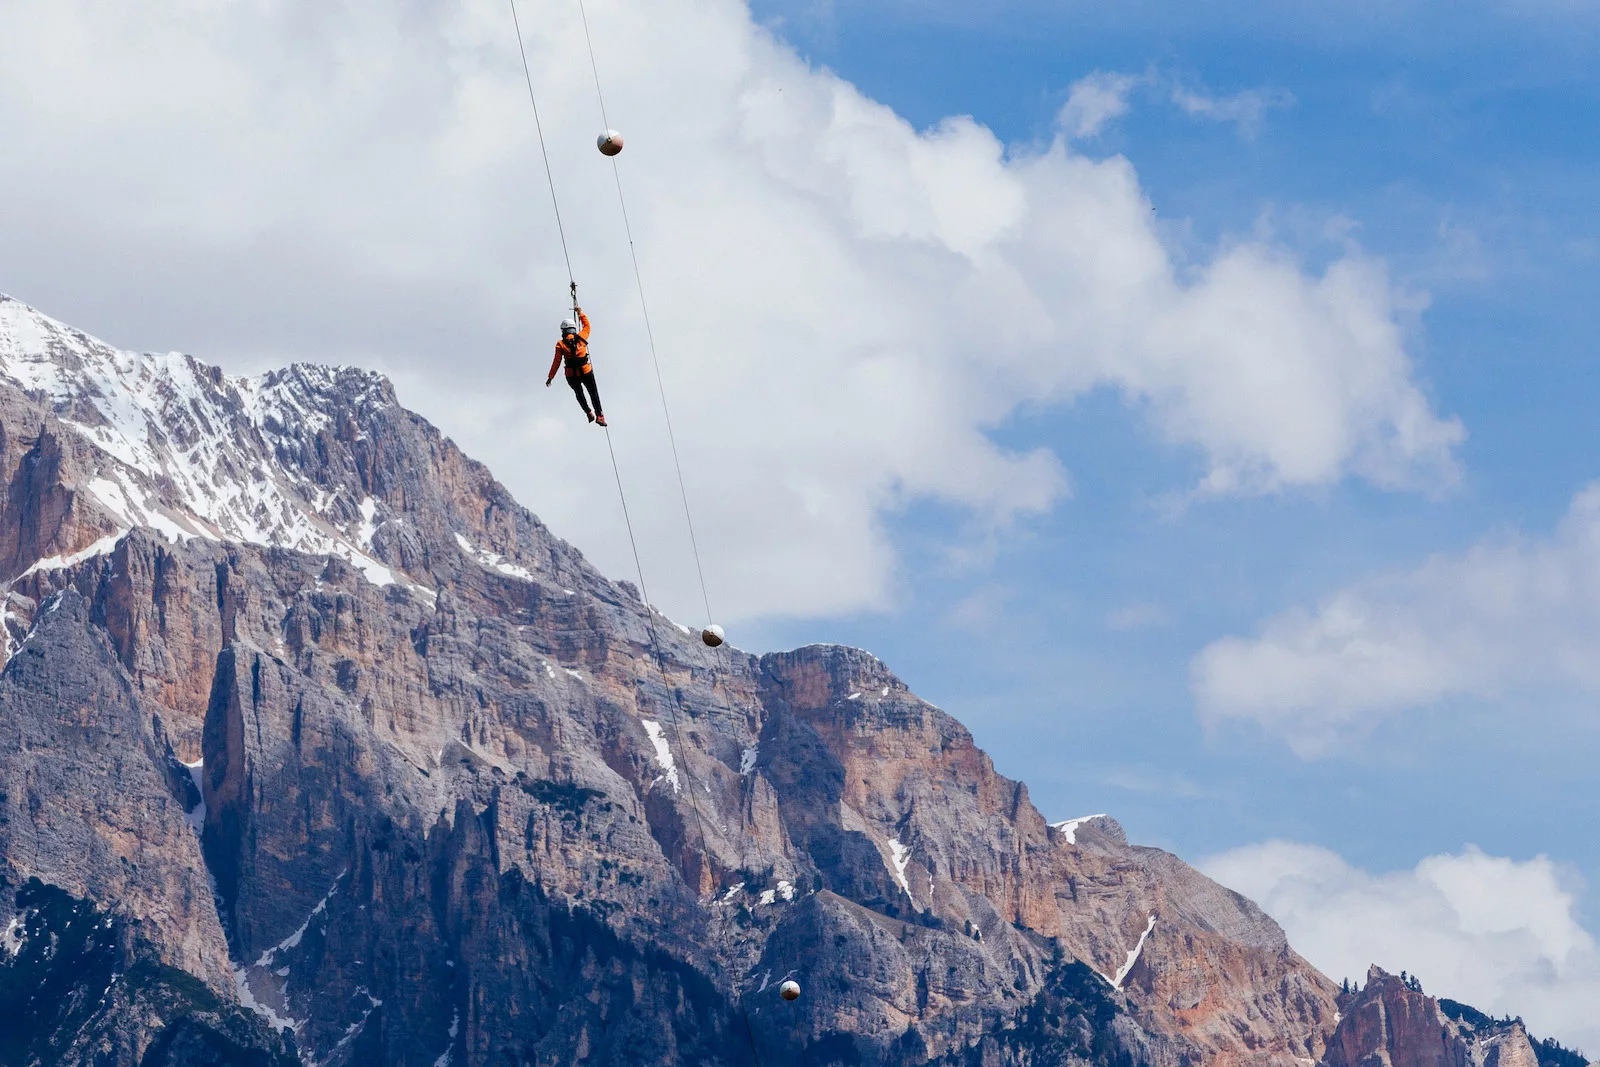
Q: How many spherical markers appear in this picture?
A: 3